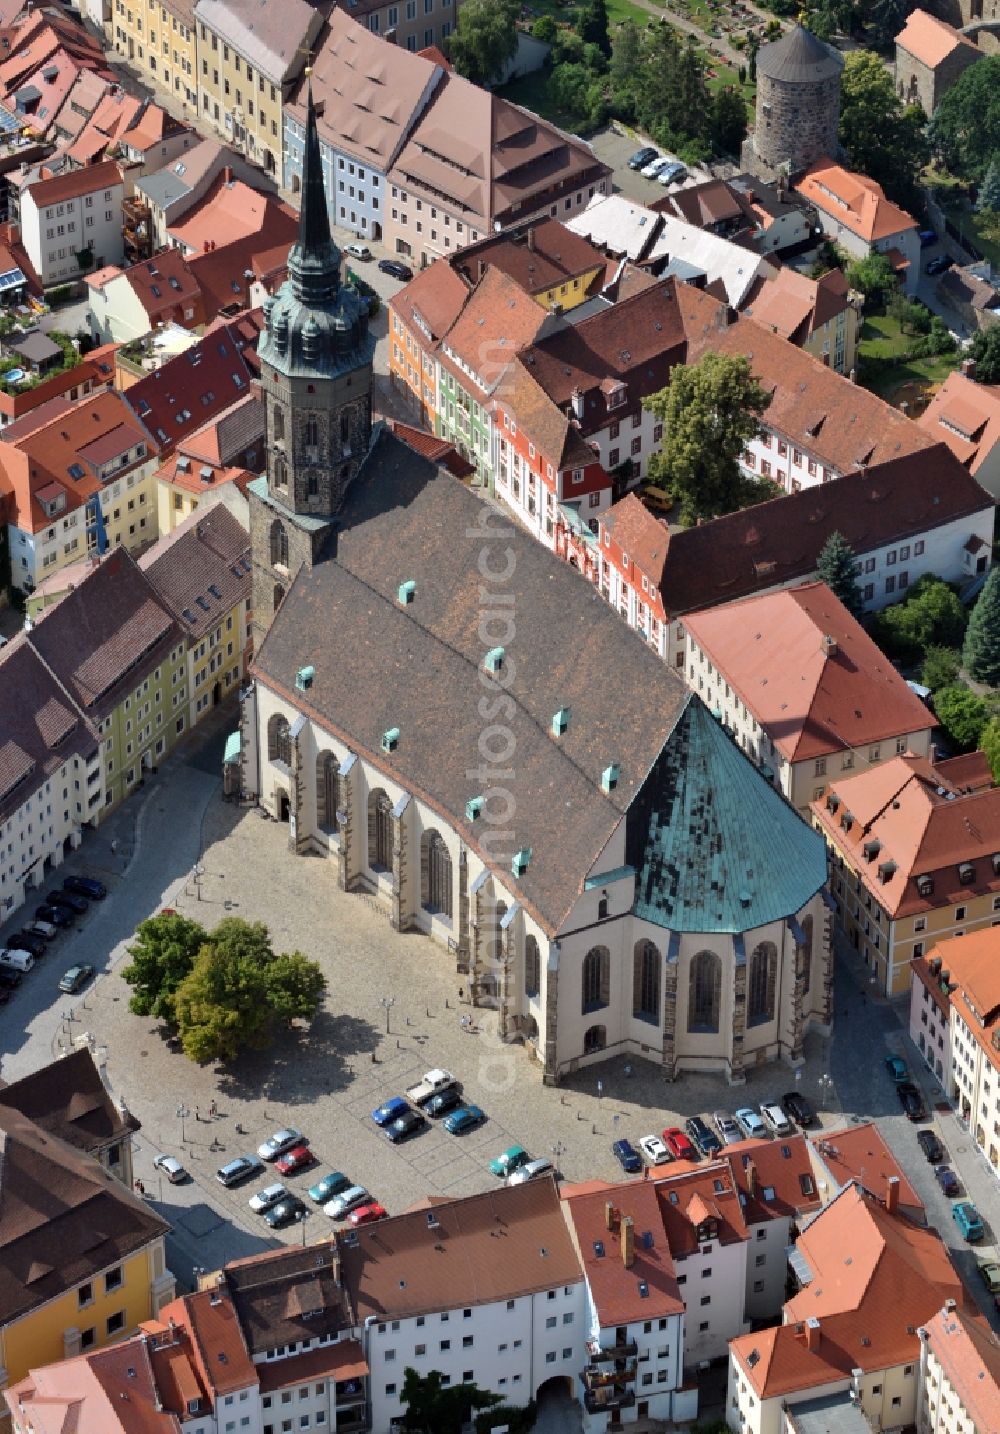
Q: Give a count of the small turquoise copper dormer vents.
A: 8